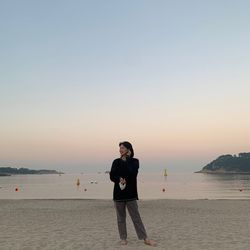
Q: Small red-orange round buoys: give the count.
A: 4